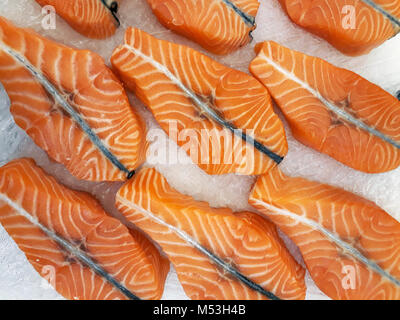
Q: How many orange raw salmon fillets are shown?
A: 9